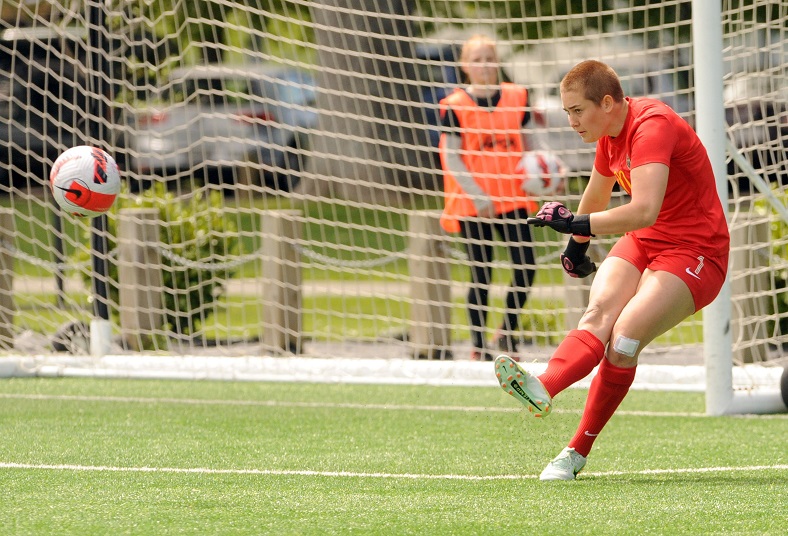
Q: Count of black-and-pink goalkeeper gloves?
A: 2